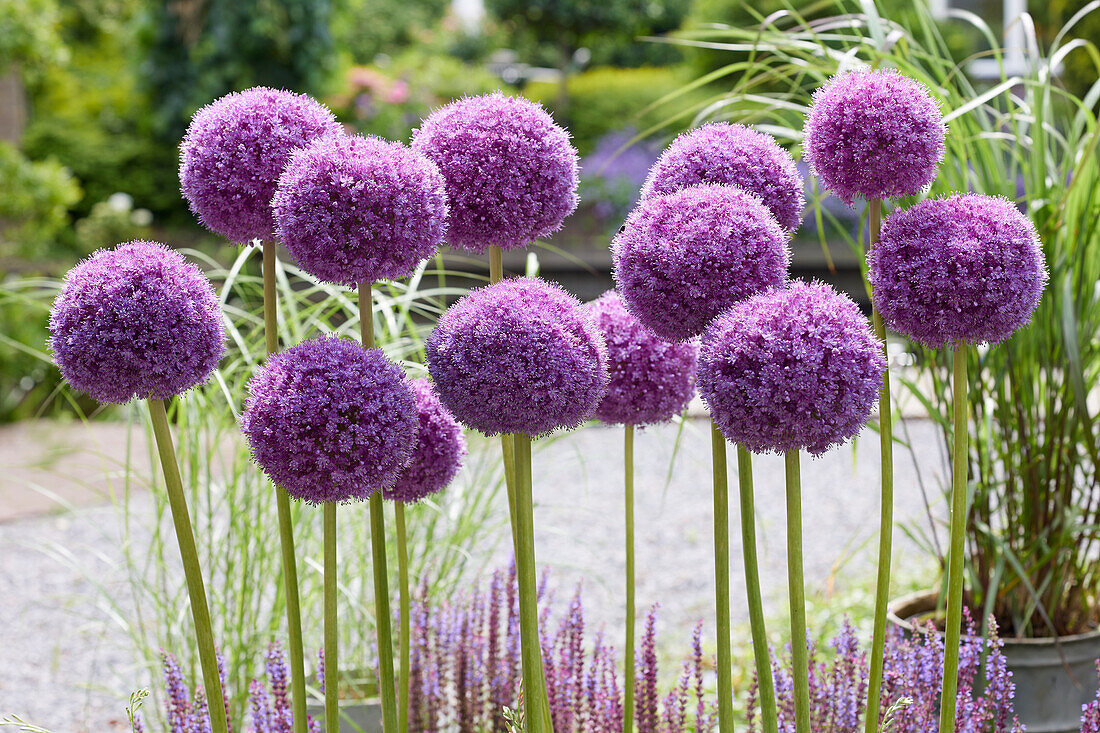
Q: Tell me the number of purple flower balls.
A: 13